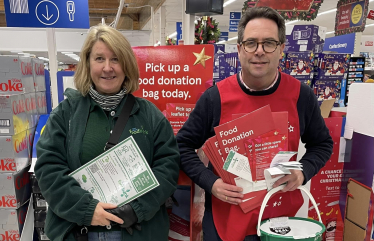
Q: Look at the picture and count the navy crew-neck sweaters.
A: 1